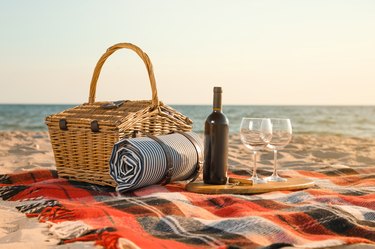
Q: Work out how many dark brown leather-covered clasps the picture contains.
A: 2